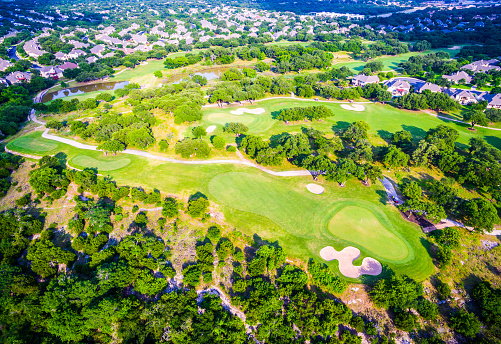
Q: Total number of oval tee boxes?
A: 2